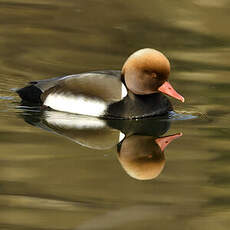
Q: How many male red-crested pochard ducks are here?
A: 1